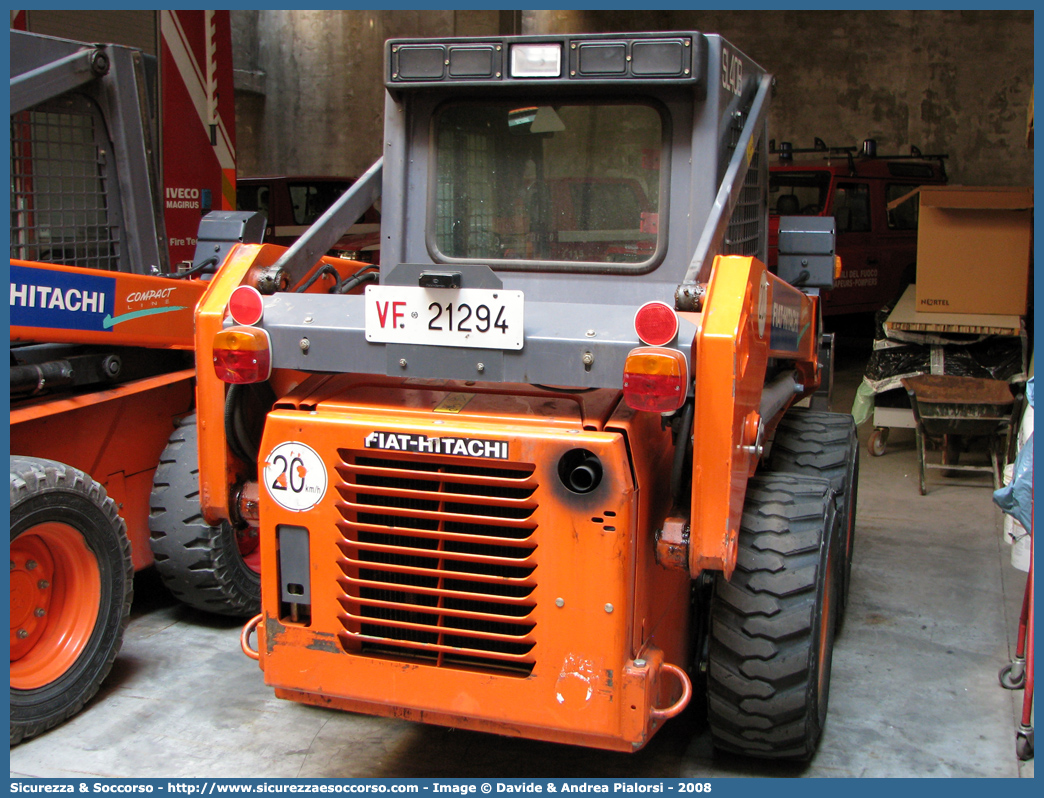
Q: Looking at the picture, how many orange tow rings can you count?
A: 2